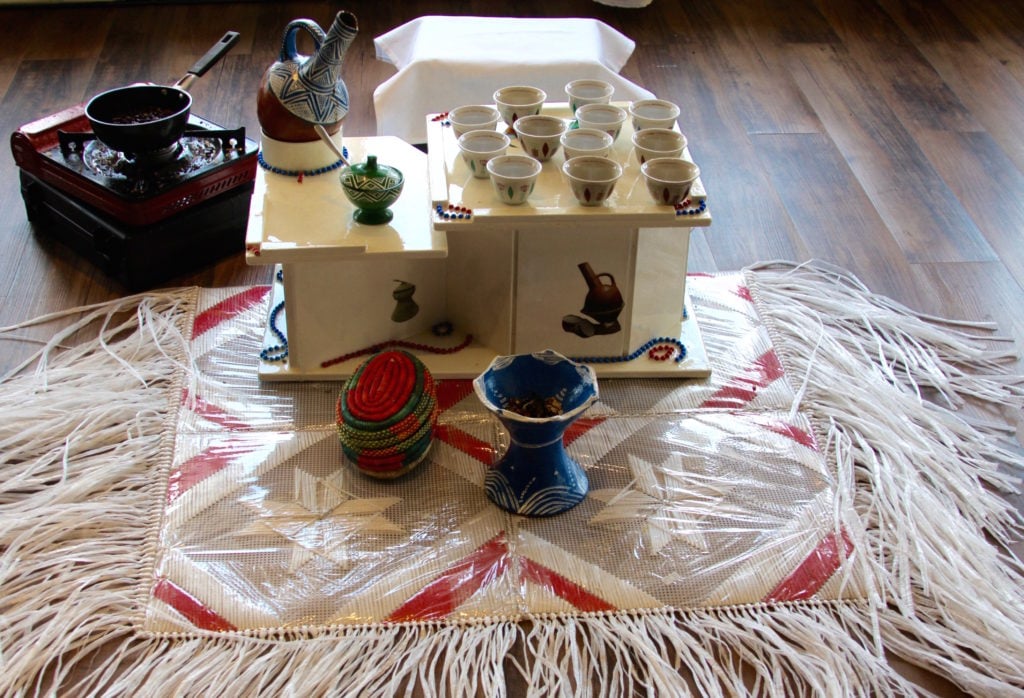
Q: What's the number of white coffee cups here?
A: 12